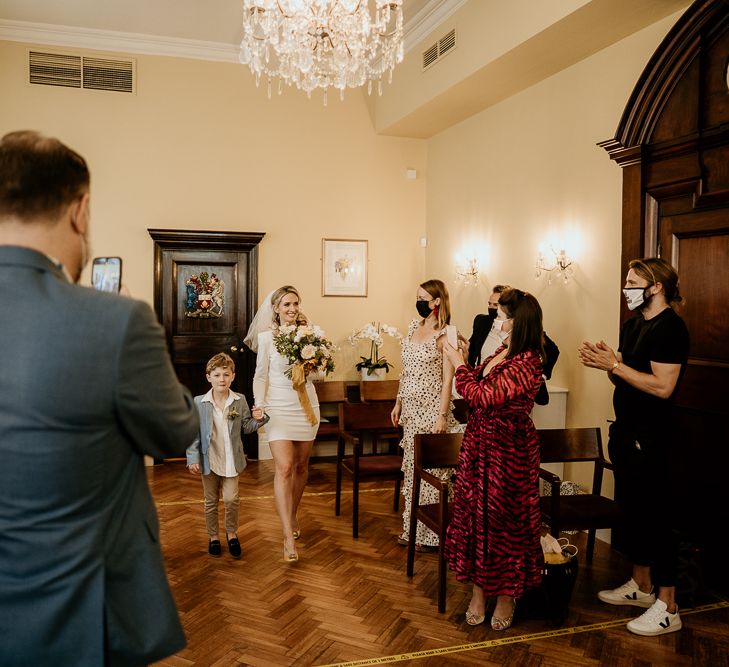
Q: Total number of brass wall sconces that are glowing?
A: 2